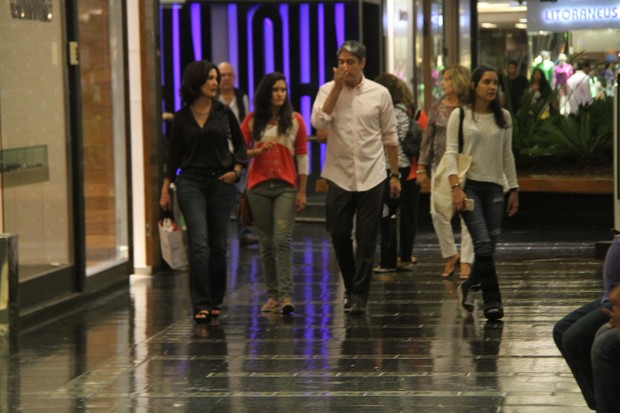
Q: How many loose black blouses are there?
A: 1